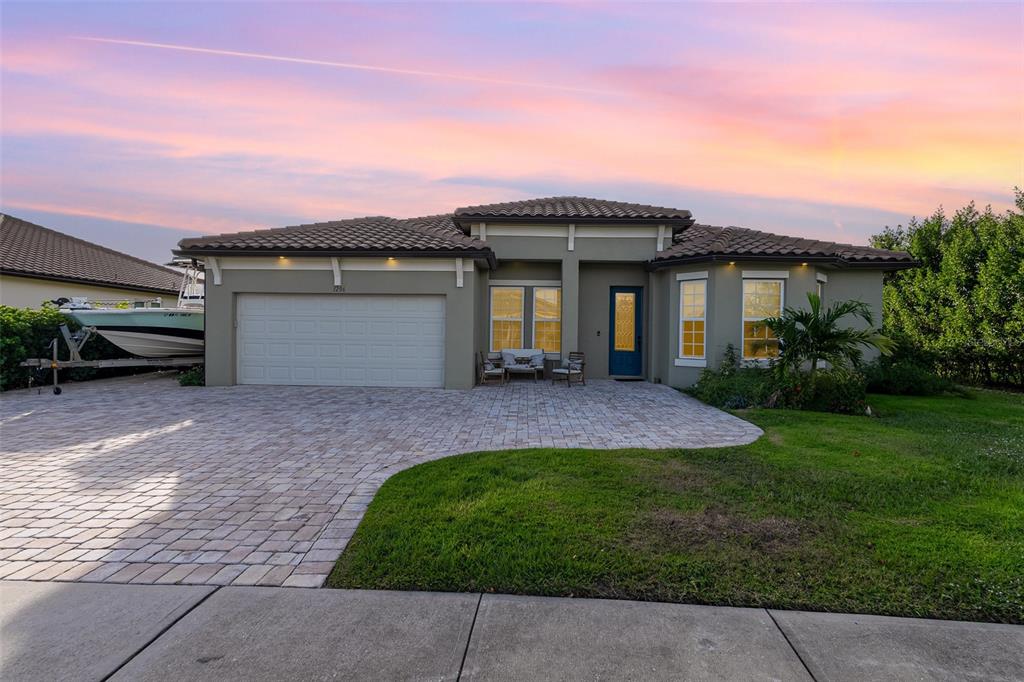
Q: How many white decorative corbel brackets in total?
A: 6